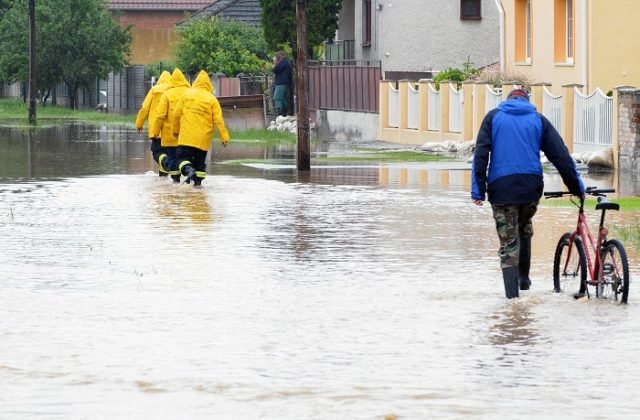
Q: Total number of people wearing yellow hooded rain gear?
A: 3